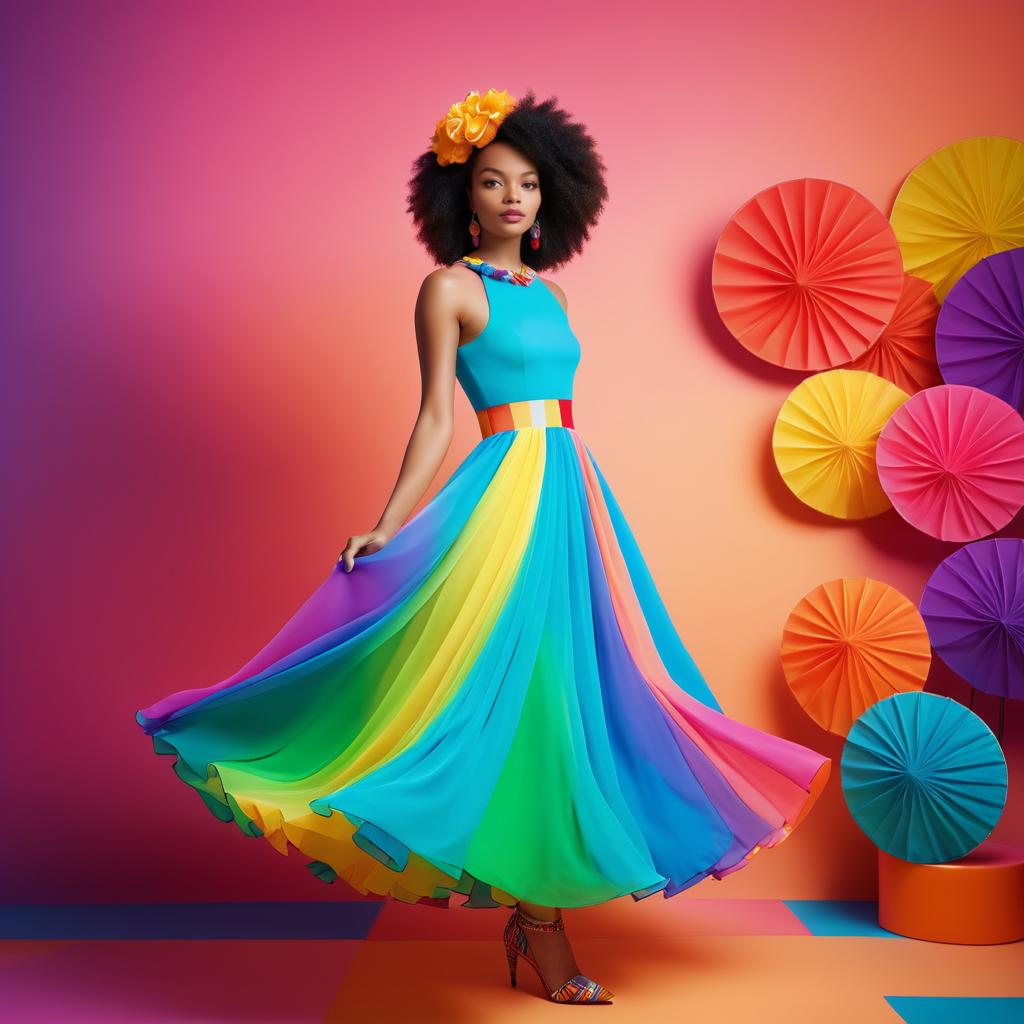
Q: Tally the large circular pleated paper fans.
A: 9